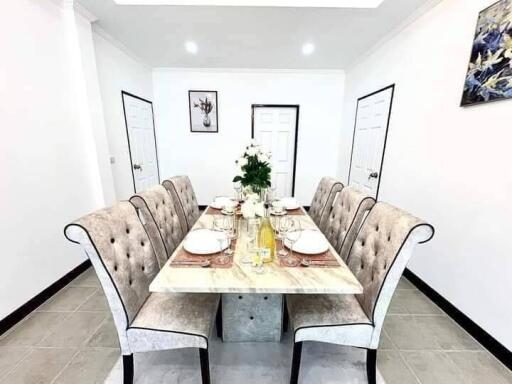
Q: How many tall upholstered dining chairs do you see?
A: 6